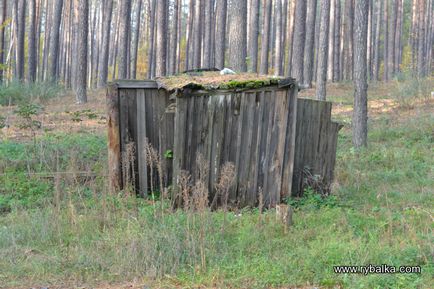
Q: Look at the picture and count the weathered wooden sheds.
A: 1